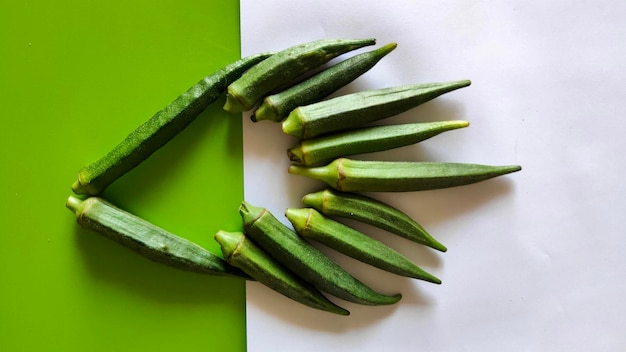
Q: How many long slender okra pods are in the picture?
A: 11